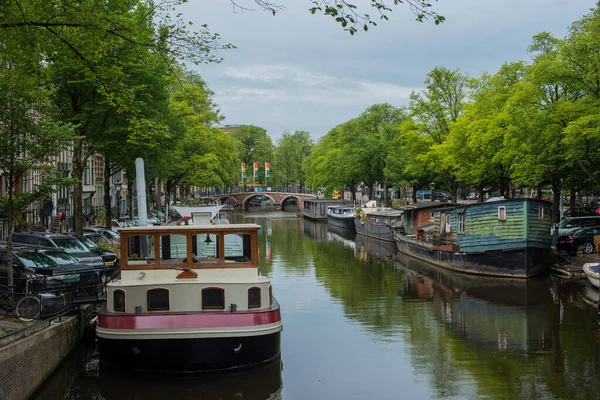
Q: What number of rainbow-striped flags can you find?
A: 3